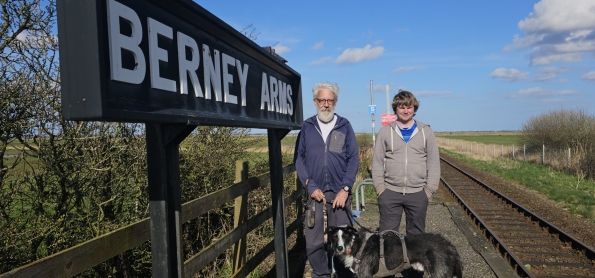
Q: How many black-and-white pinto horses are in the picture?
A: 0